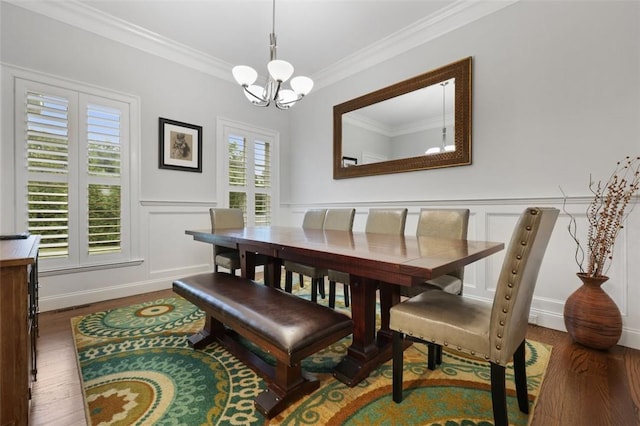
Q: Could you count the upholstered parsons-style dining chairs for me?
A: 6